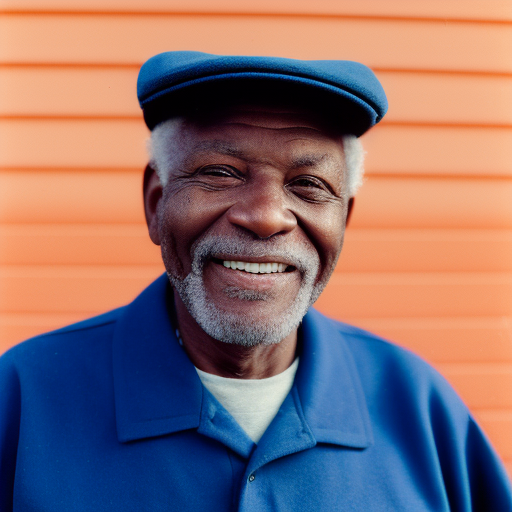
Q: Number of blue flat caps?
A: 1